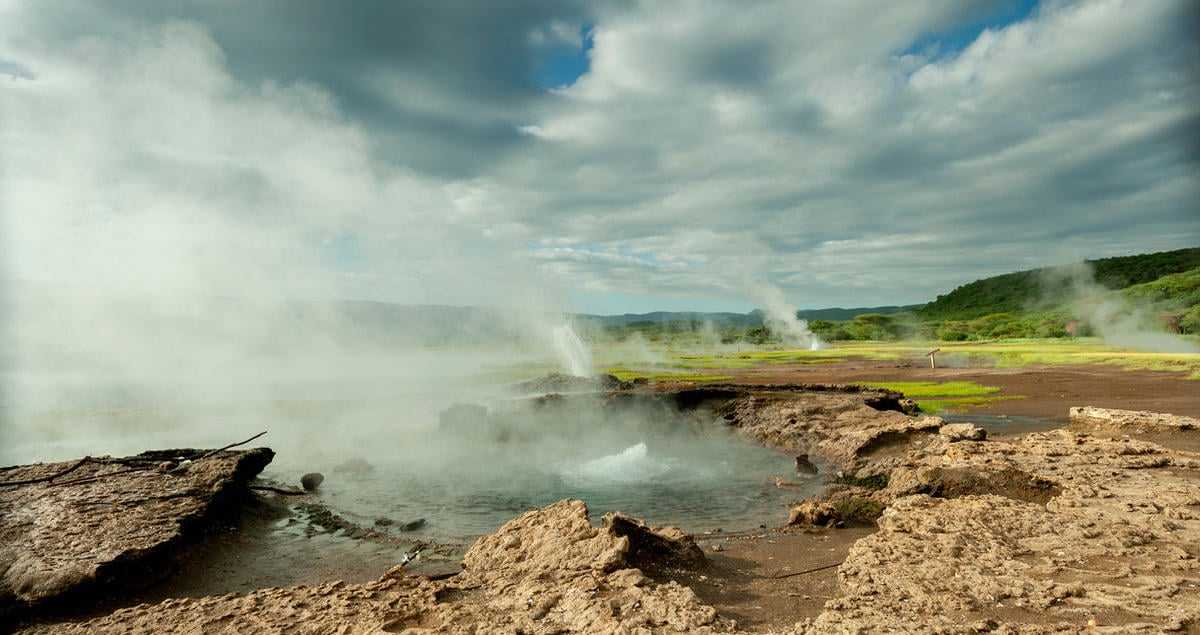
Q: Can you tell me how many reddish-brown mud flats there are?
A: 1